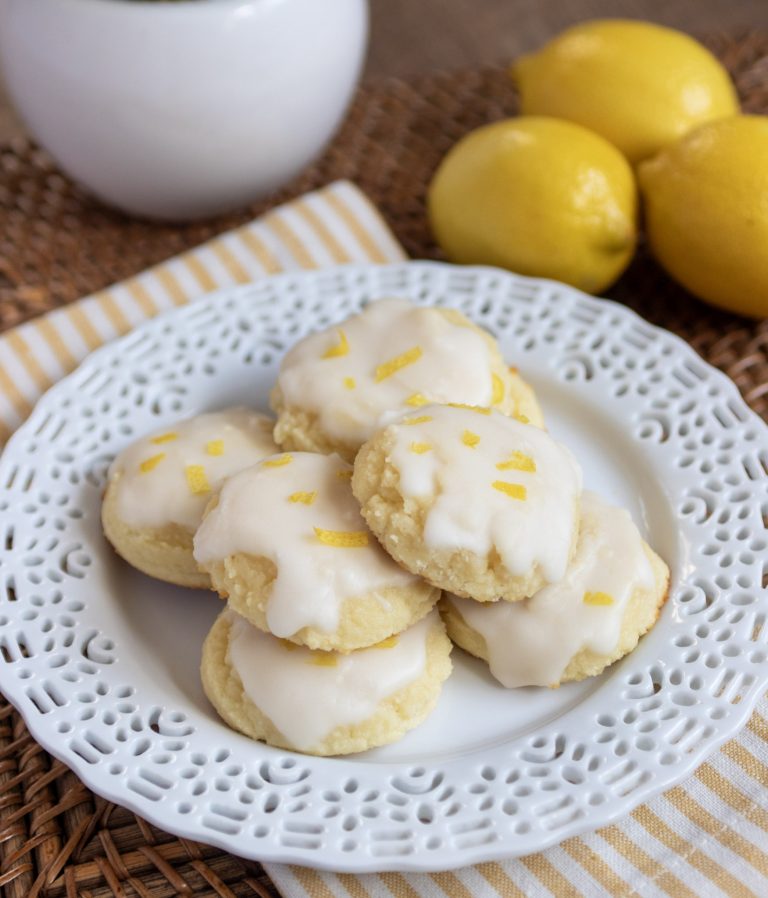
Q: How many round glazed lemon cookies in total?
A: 6